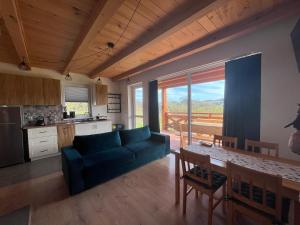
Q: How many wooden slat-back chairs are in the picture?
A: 4